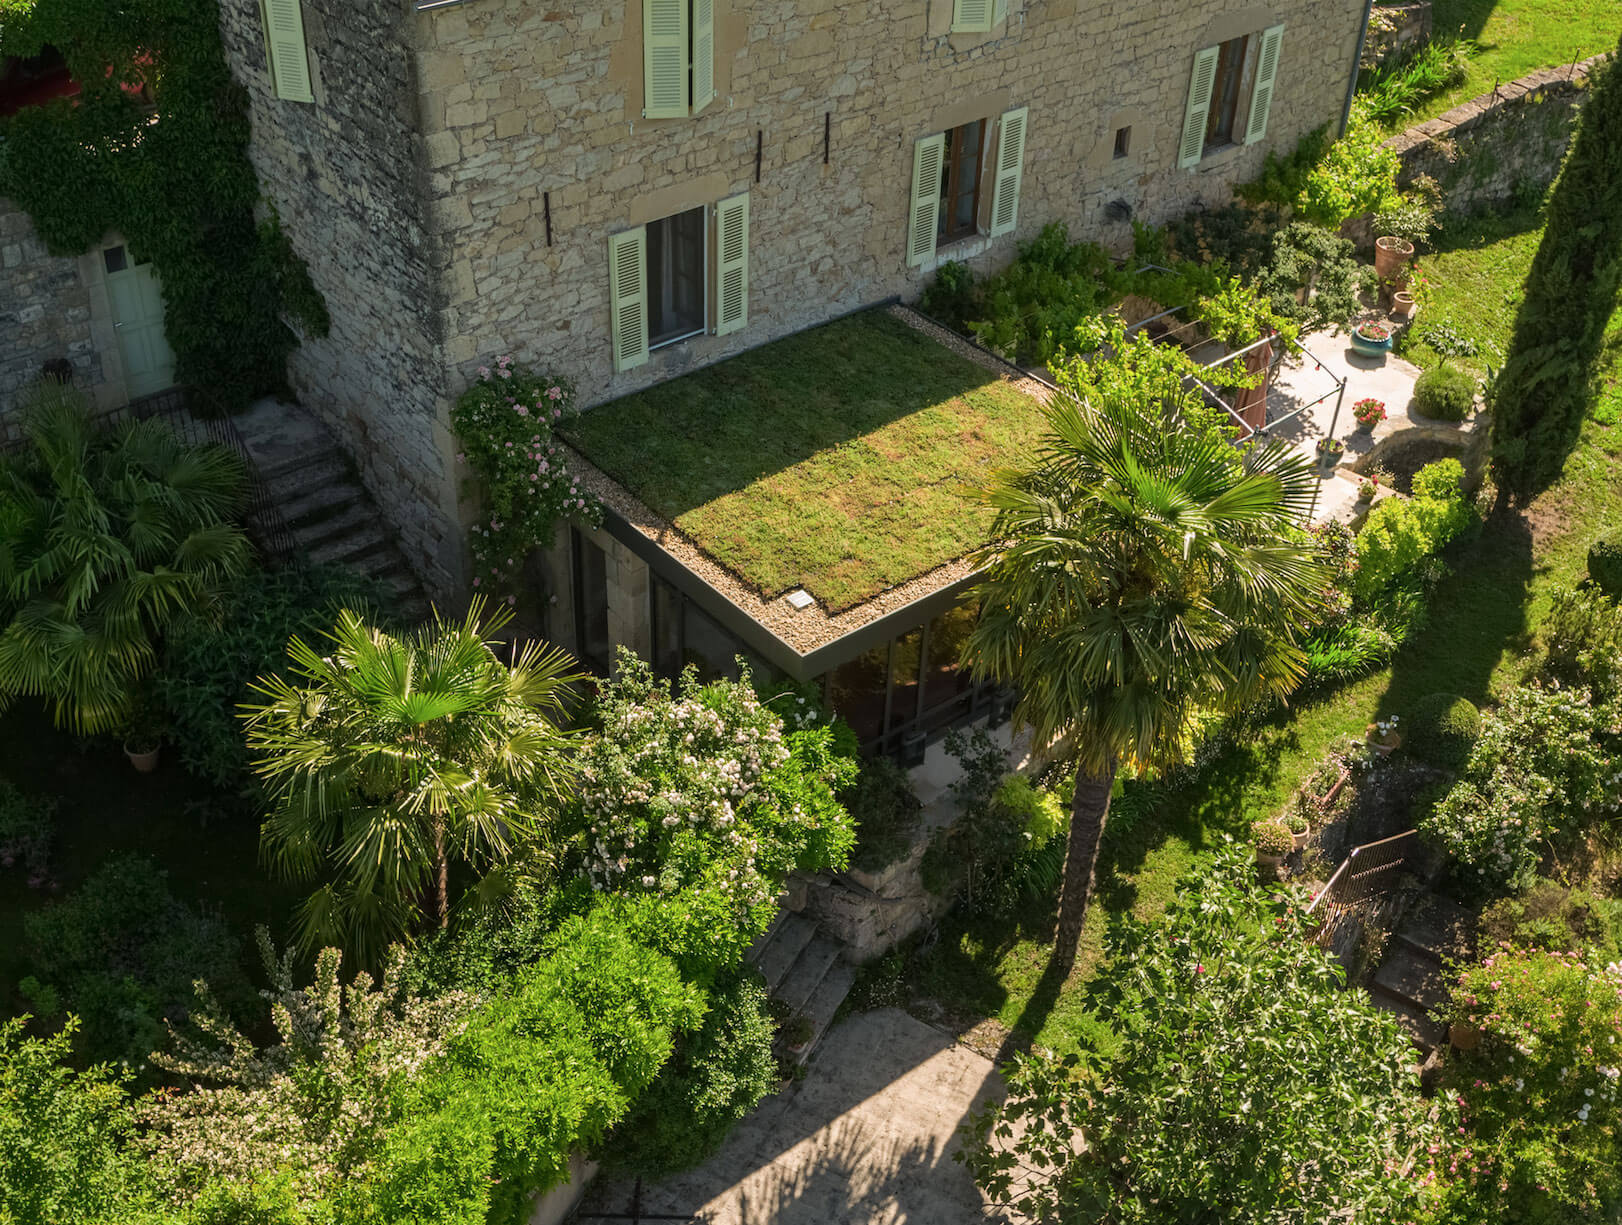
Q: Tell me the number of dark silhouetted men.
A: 0